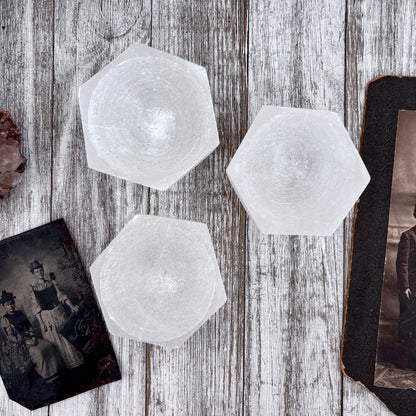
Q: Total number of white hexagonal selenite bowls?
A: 3